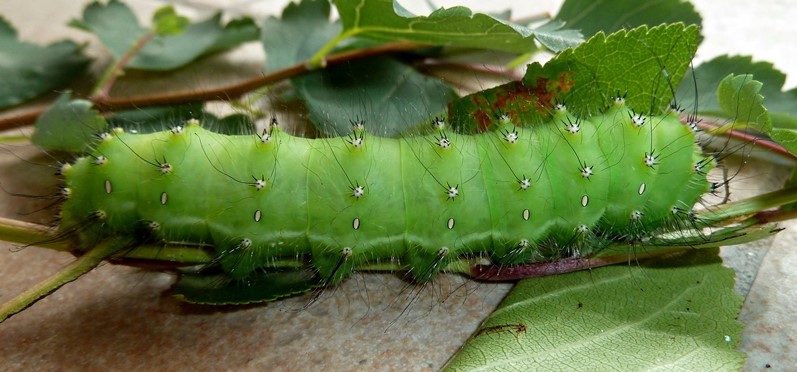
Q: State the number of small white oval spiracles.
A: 8